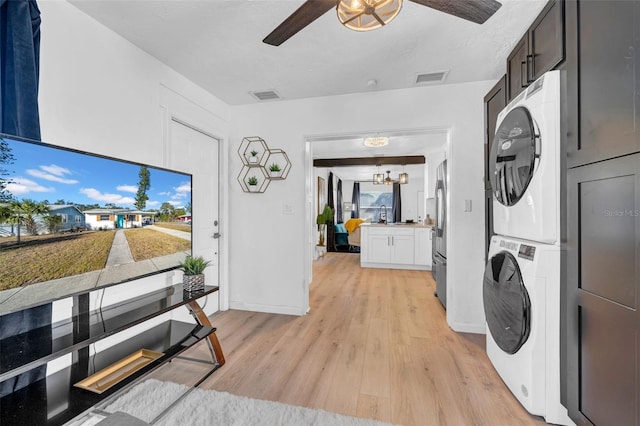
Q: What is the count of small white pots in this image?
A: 3